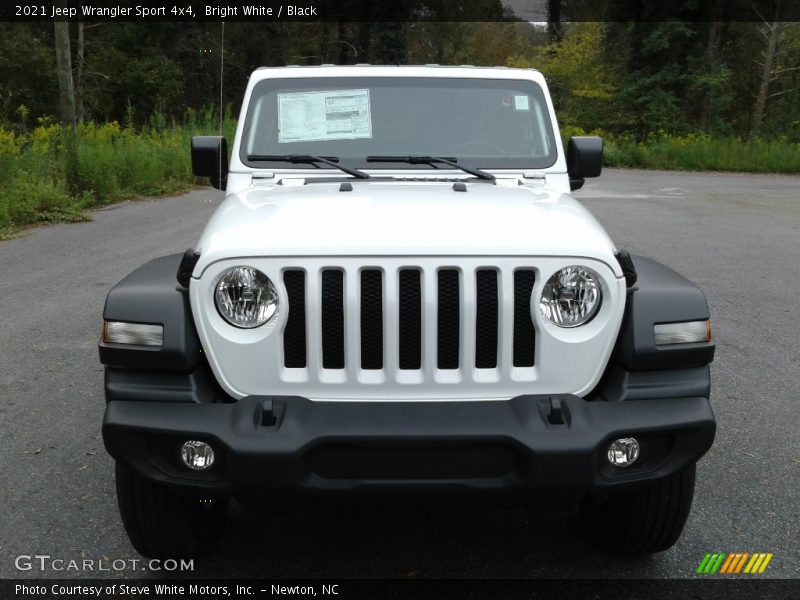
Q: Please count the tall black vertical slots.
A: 7